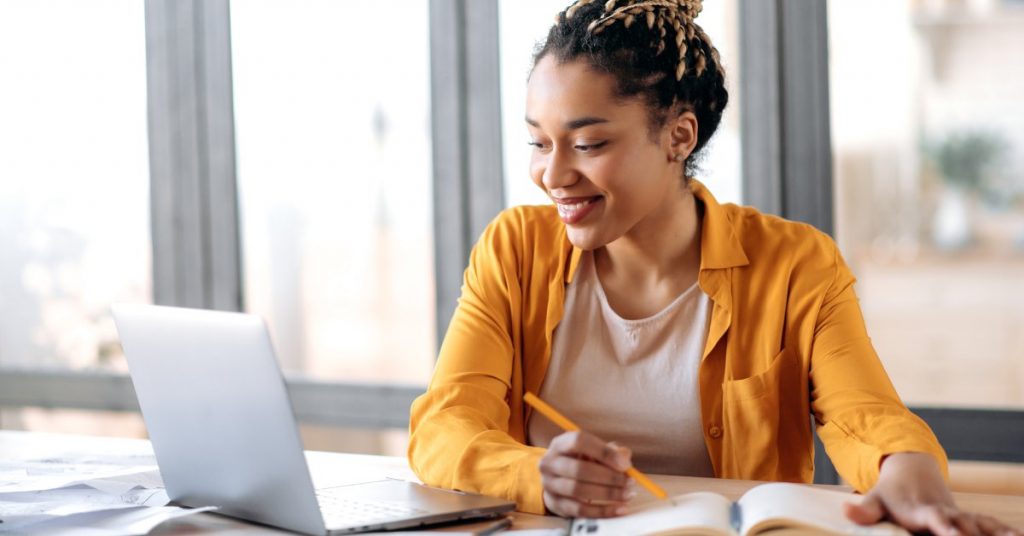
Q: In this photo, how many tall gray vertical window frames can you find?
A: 3